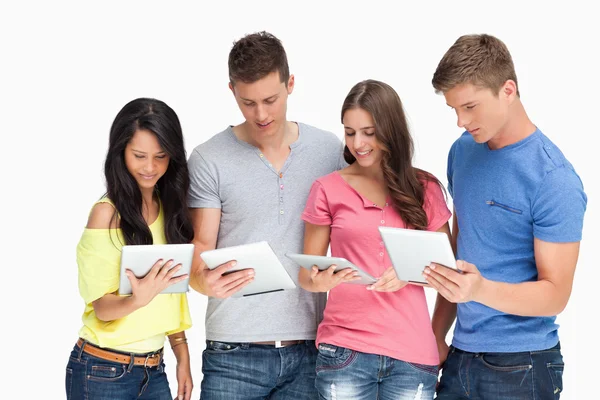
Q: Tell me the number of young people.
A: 4